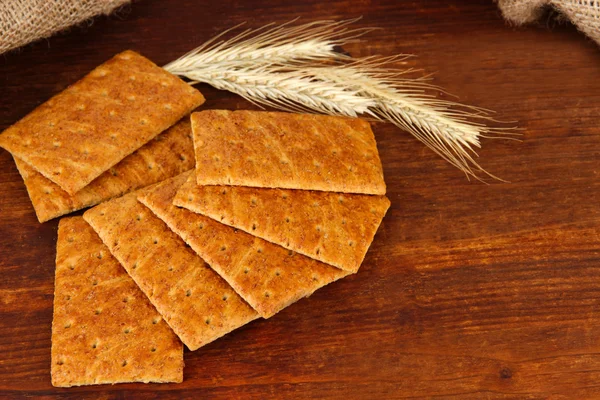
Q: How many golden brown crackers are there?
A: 7